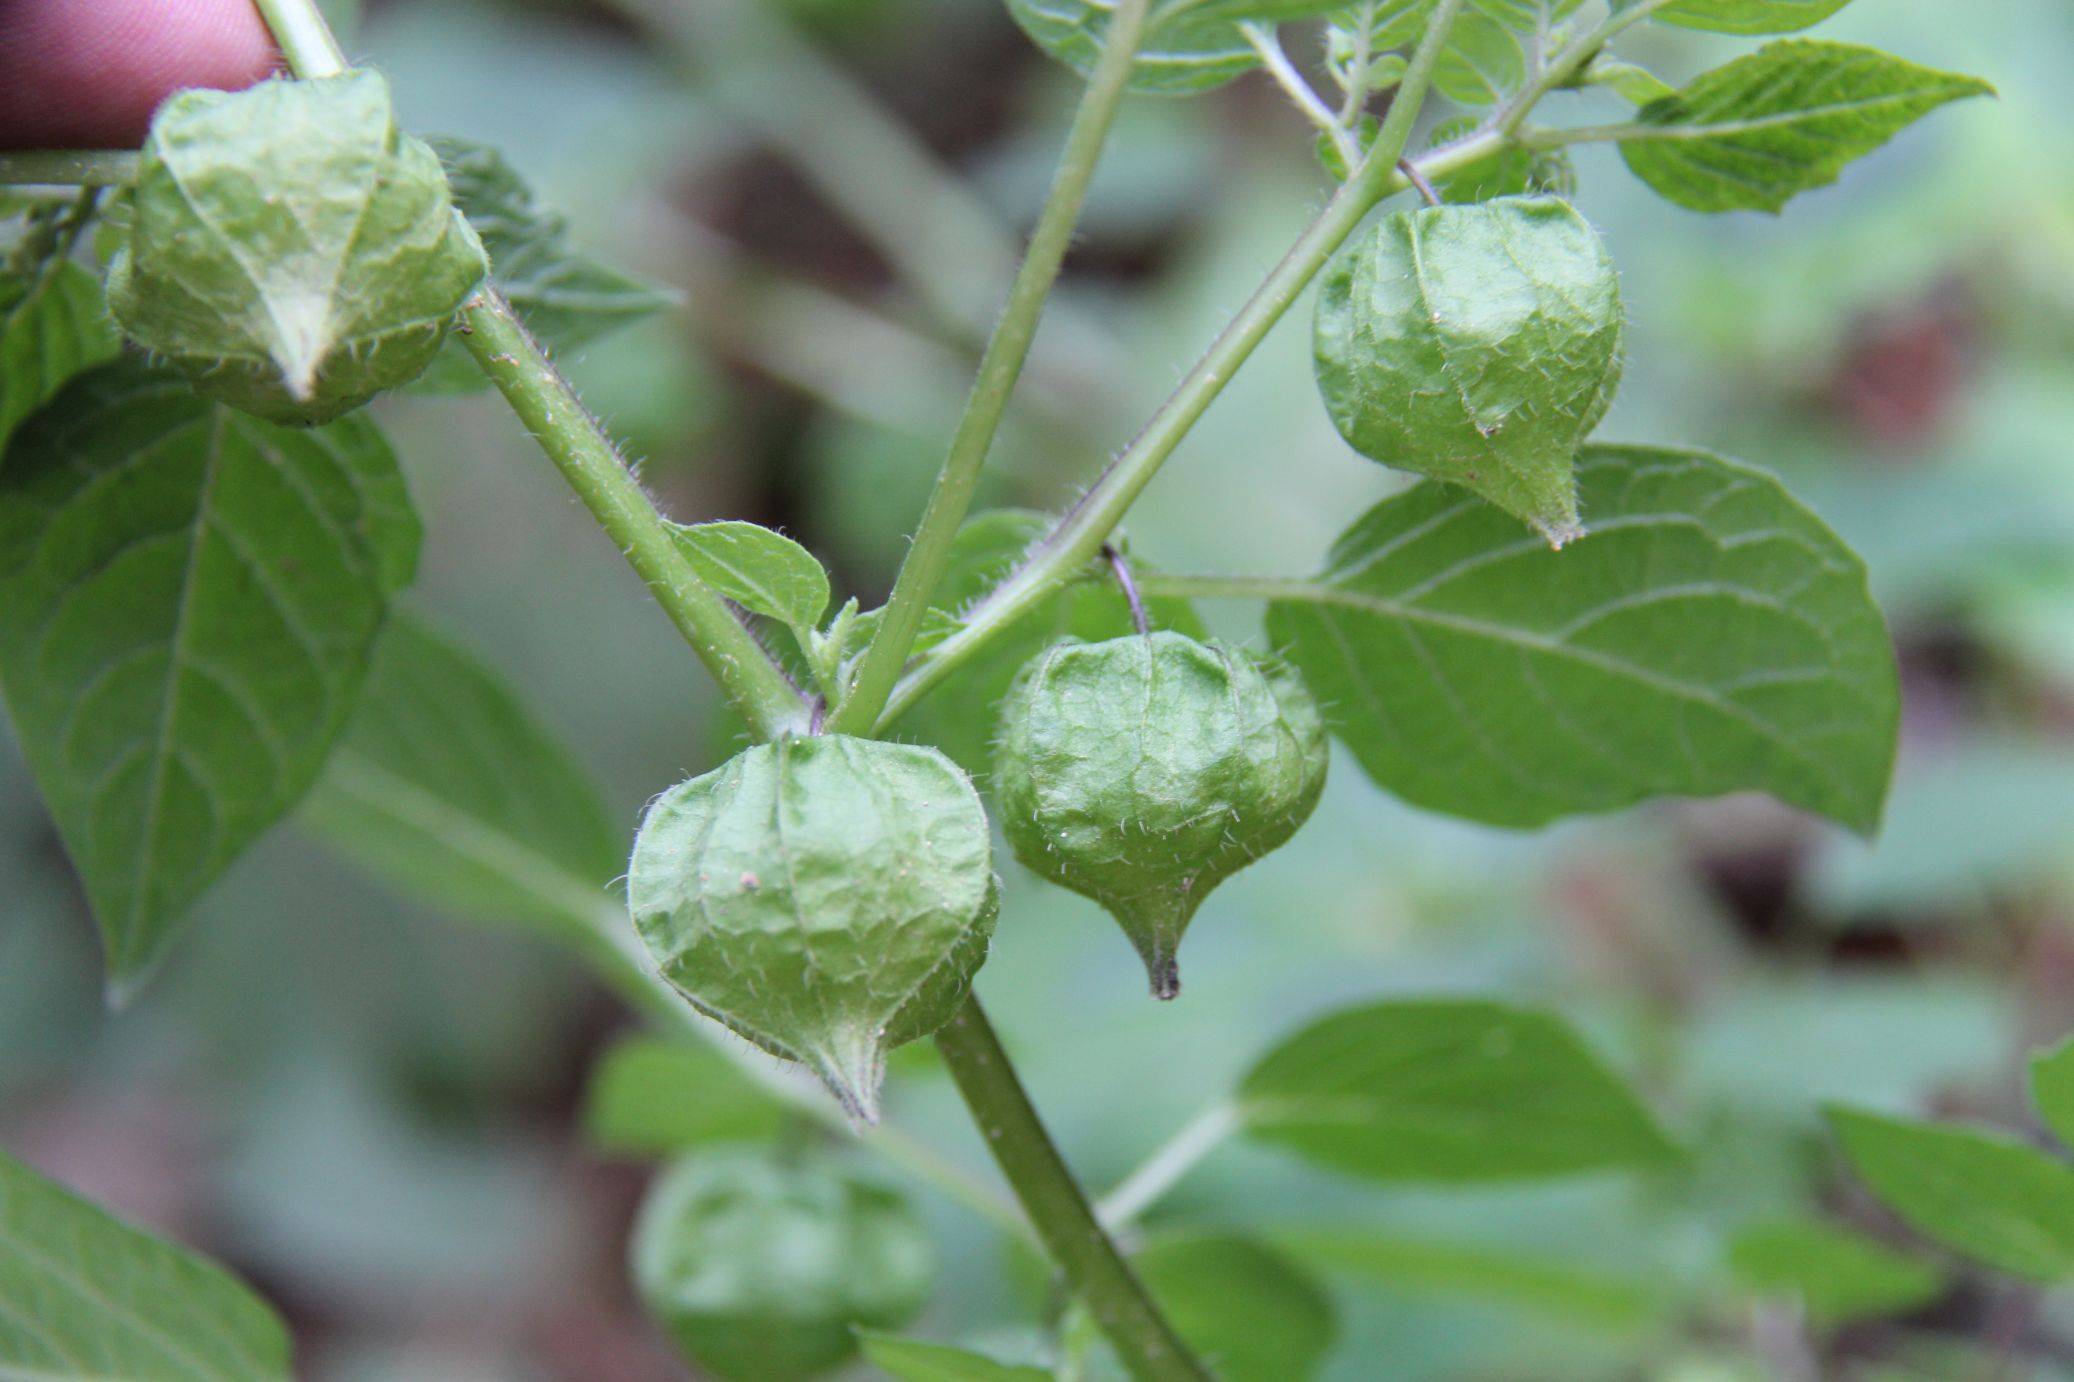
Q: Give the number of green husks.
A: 5